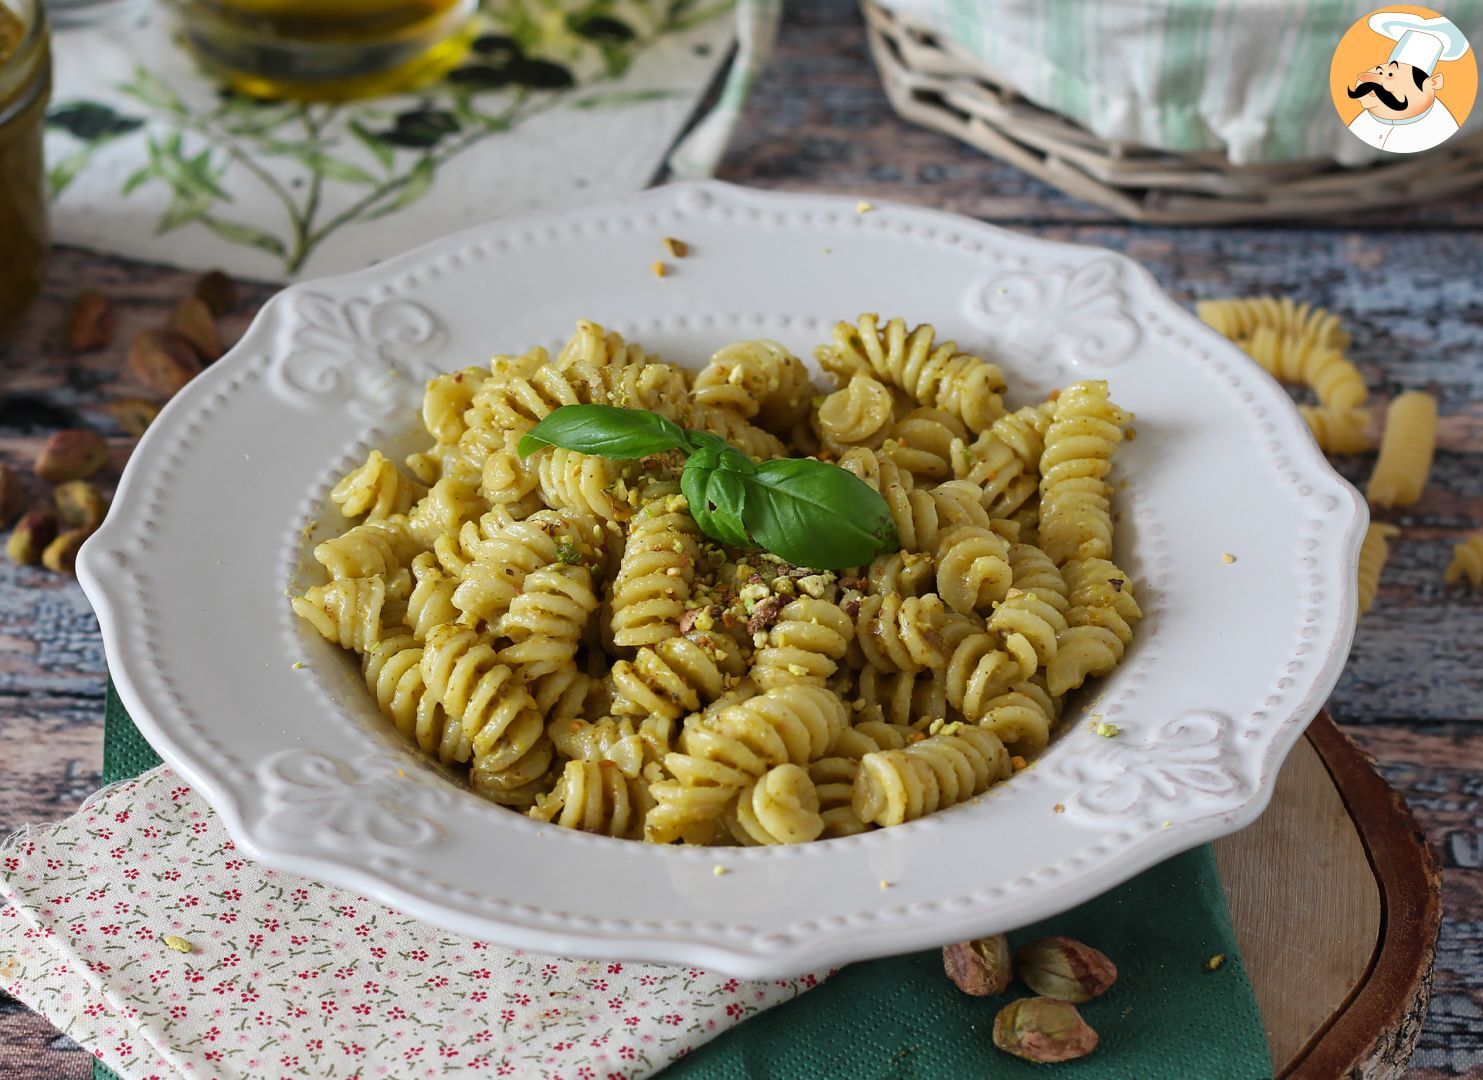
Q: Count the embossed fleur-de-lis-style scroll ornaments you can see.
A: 4